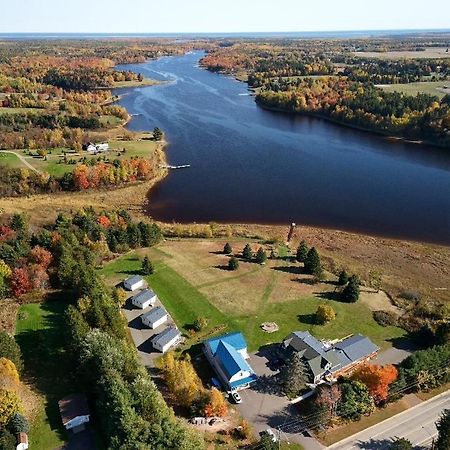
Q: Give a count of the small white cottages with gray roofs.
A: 4